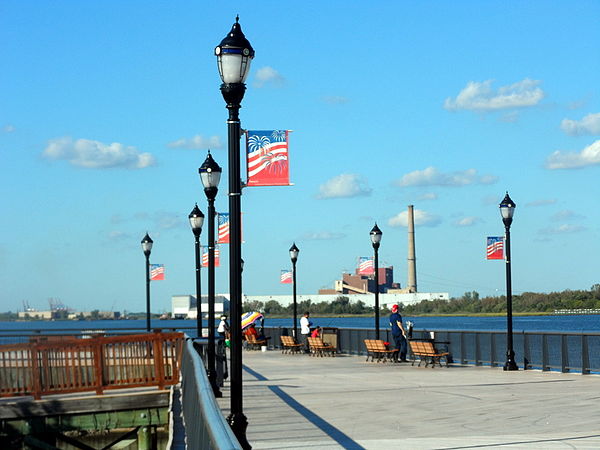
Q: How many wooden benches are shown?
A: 5